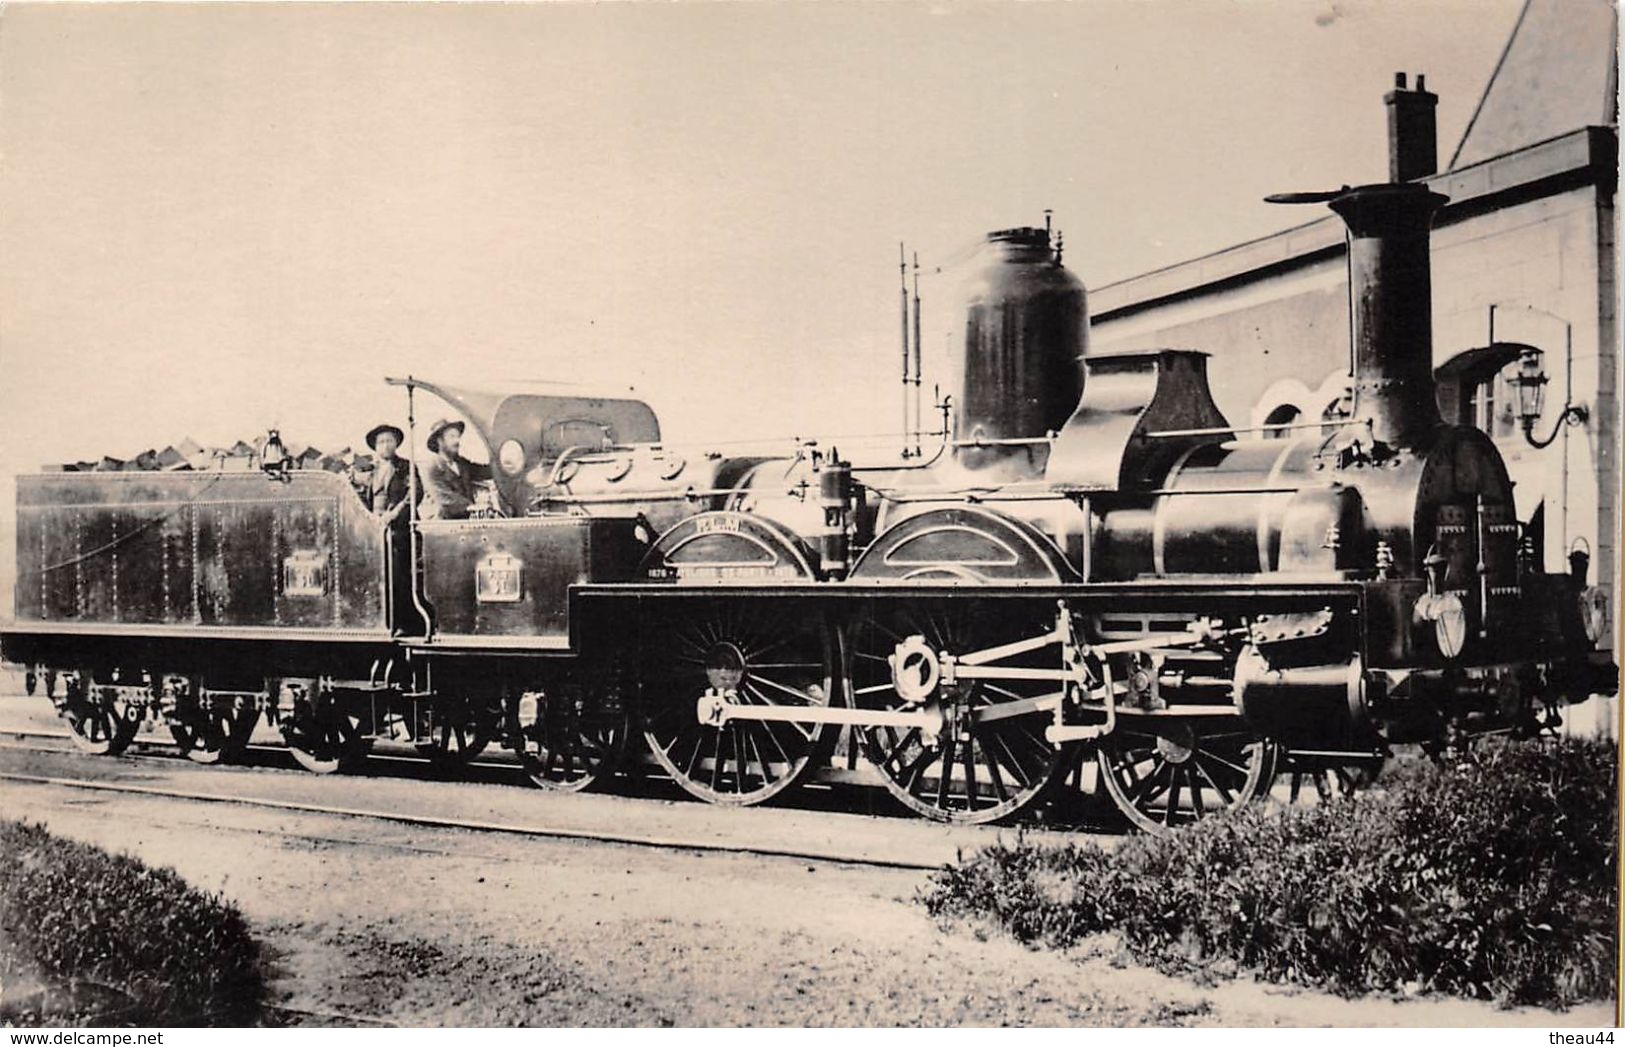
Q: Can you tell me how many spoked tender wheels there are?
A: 3